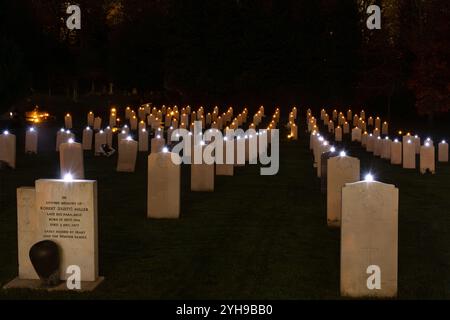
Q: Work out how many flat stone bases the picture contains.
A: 1